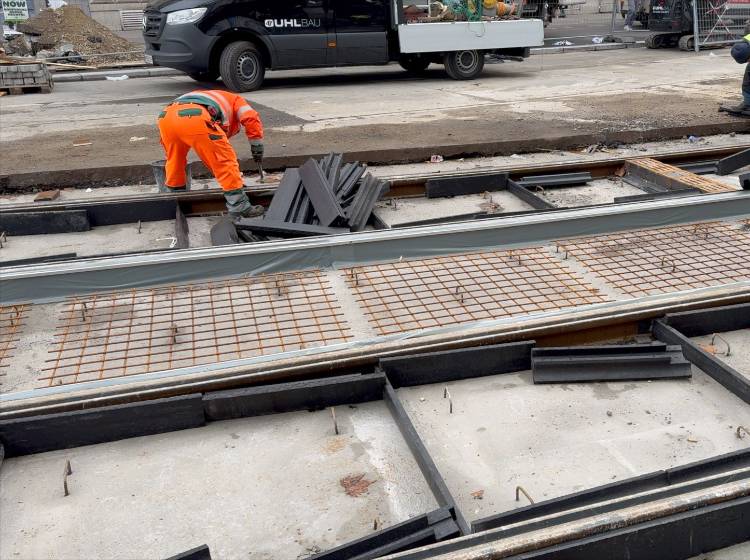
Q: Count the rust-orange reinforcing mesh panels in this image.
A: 4